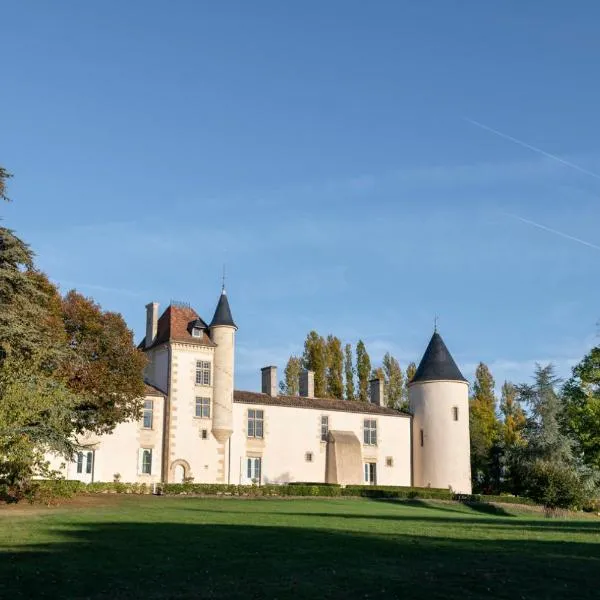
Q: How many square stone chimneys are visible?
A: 4